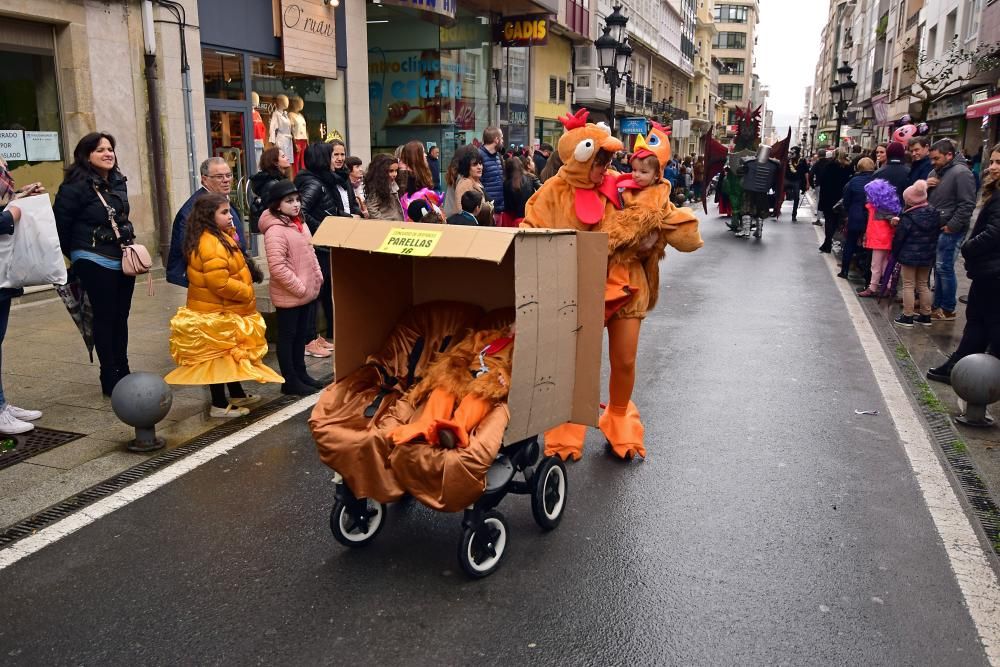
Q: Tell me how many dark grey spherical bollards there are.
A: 2